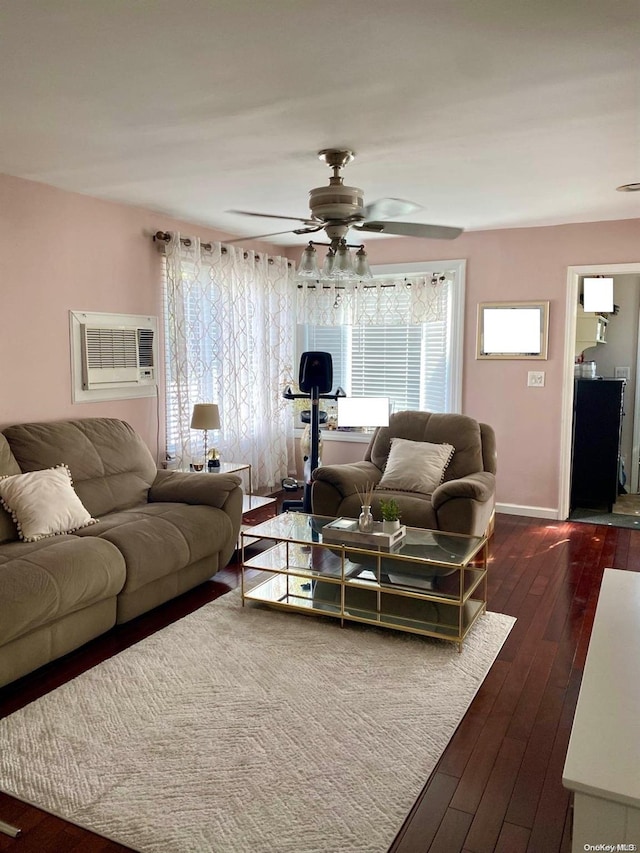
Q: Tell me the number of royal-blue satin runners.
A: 0